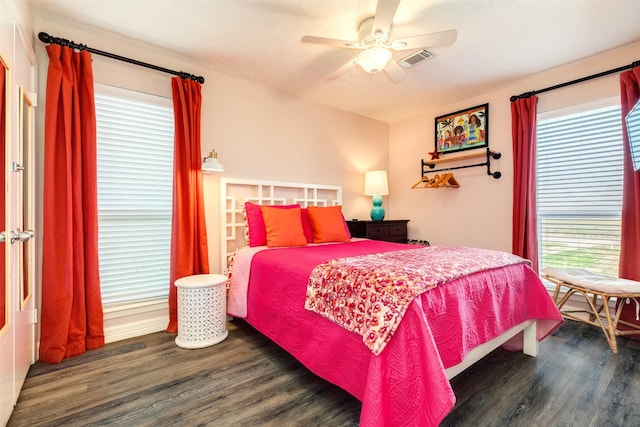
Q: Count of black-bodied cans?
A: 0